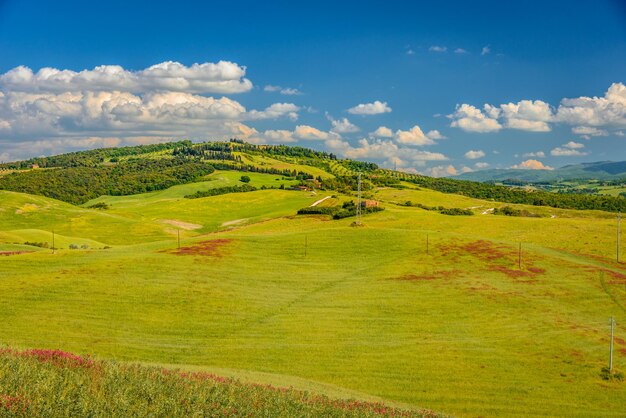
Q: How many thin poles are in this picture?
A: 7